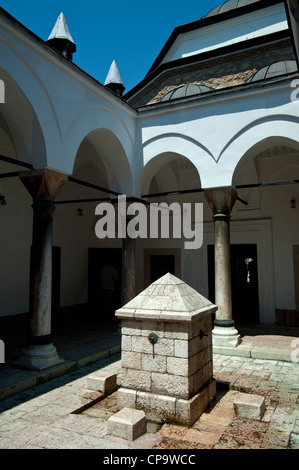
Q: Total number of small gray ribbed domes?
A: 2